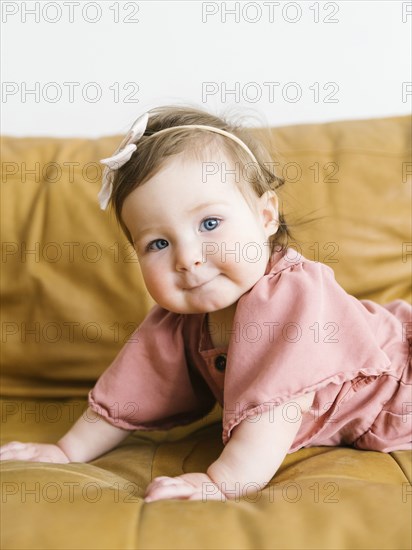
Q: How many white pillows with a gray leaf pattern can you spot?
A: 0